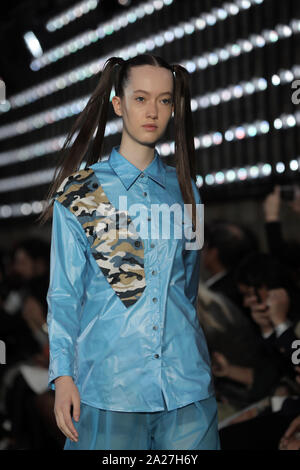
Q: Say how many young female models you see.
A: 1